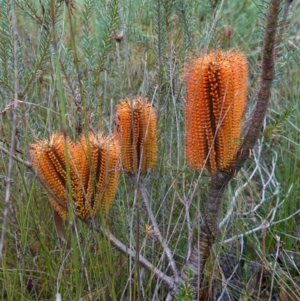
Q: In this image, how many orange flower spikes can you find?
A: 4